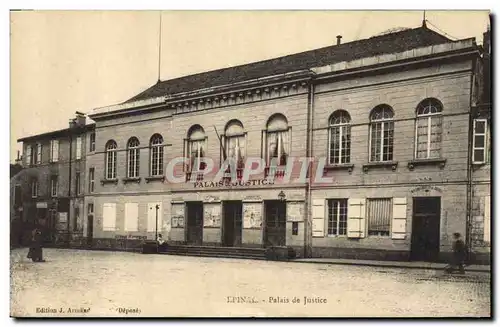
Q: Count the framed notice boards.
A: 4